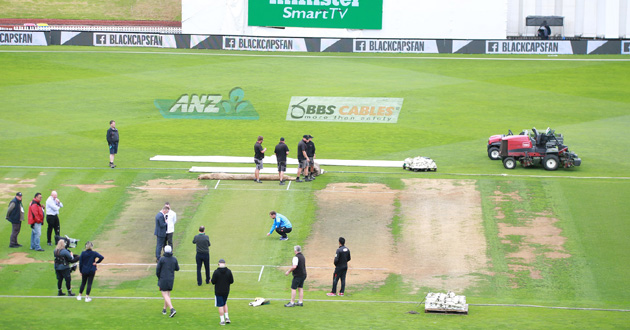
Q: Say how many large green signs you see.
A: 1